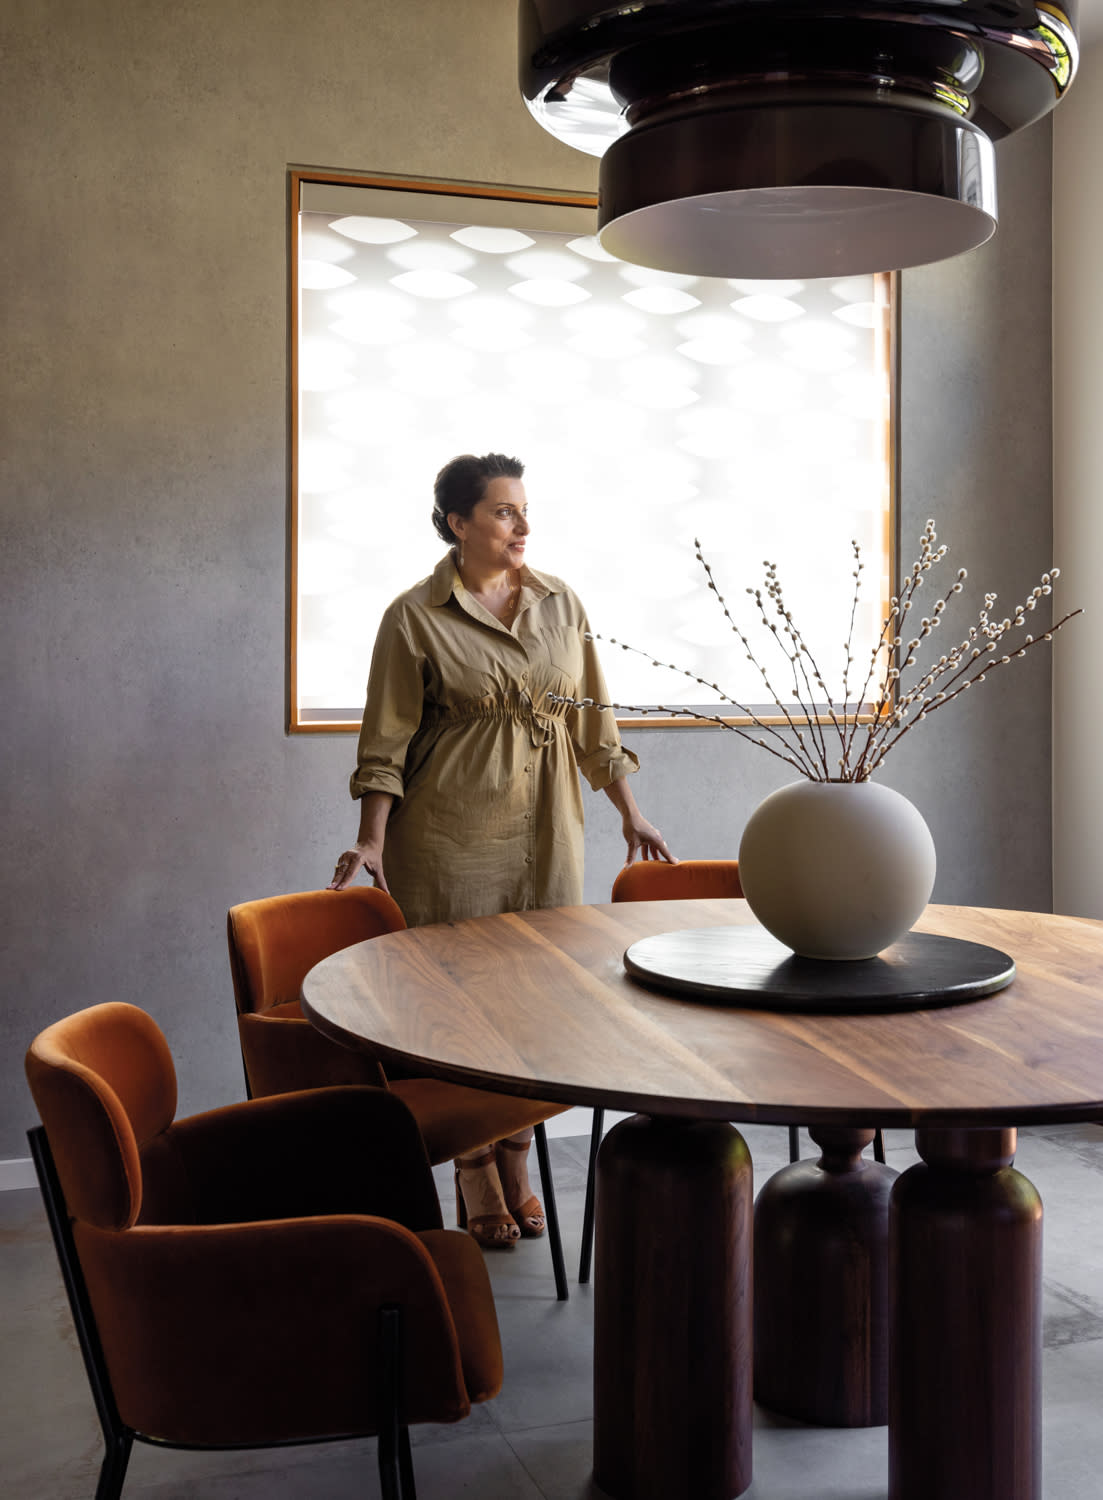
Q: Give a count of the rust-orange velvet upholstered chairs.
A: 3